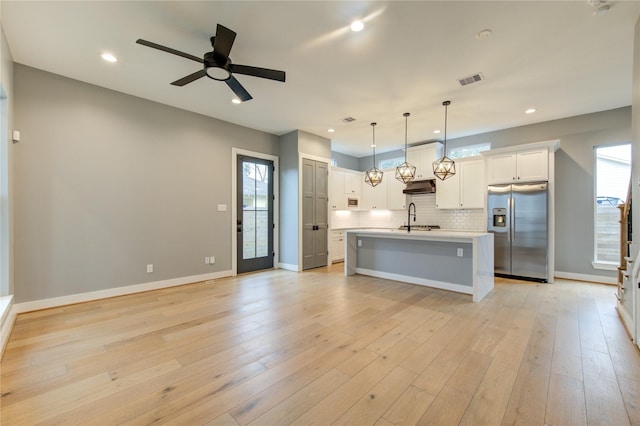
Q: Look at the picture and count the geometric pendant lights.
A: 3